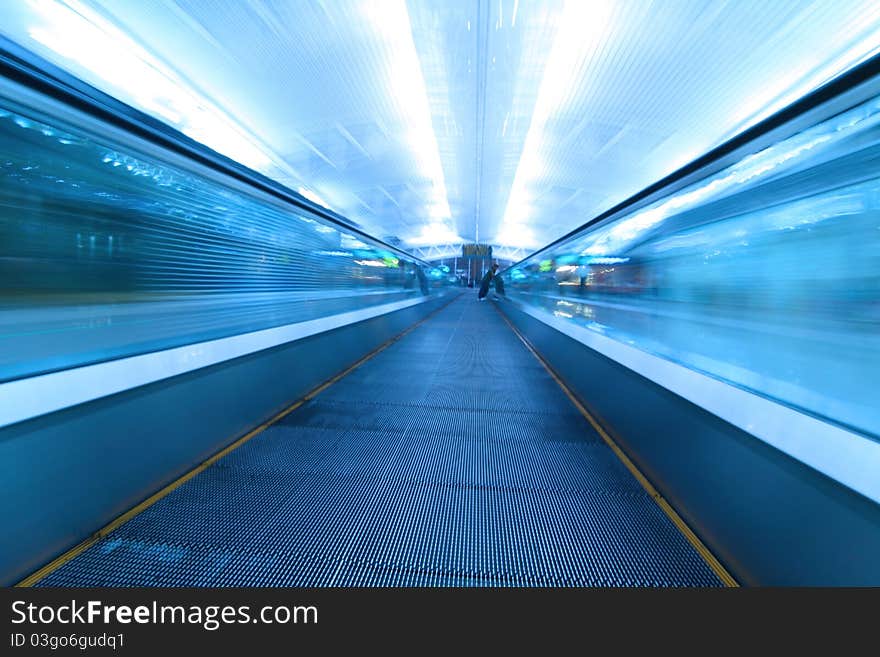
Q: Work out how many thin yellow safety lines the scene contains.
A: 2